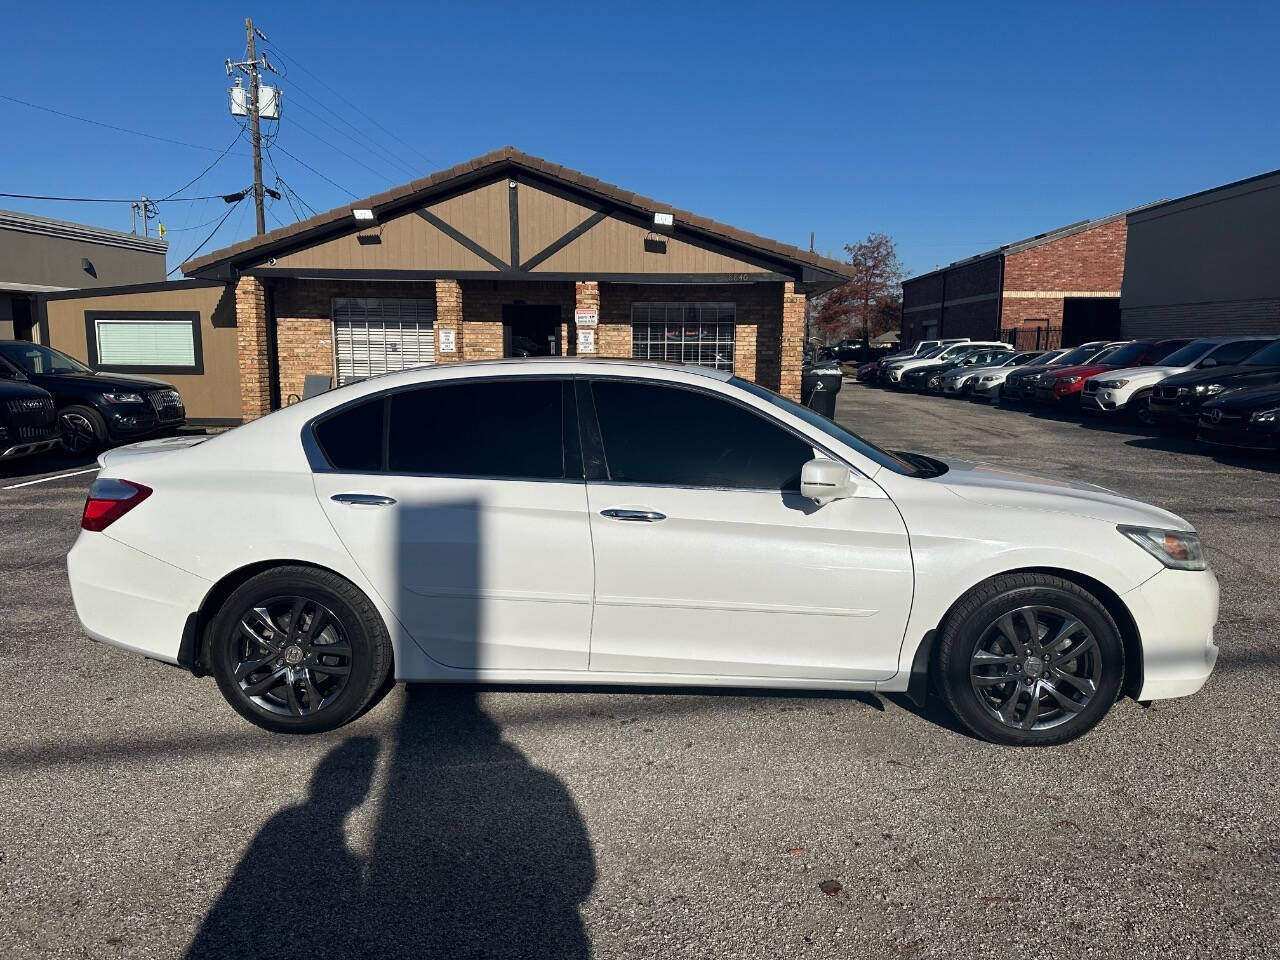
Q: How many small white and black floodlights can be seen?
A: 2